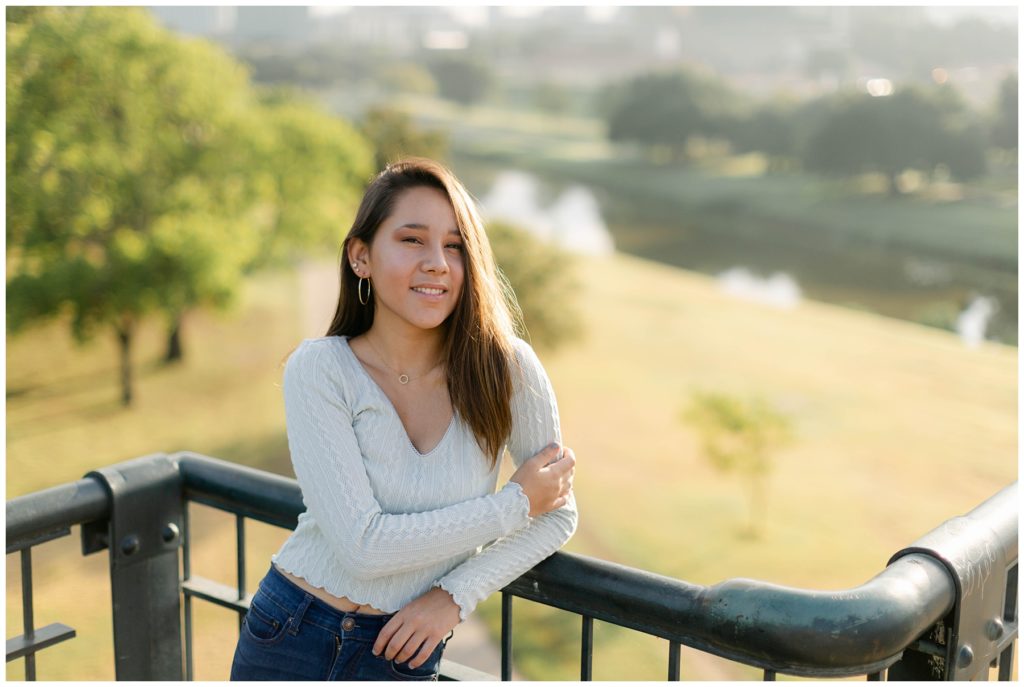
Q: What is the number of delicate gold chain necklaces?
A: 1